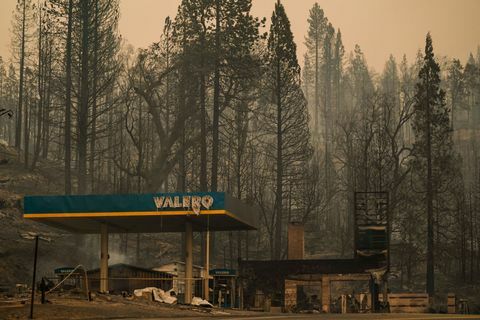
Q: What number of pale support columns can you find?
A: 2